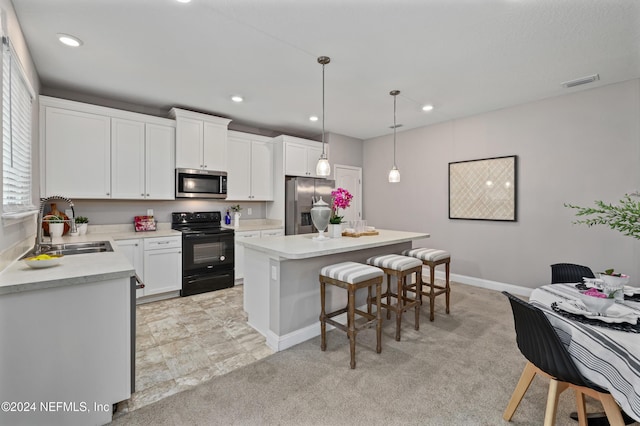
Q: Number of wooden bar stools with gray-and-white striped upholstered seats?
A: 3